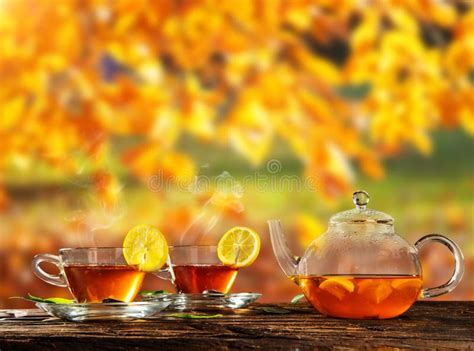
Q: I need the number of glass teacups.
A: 2